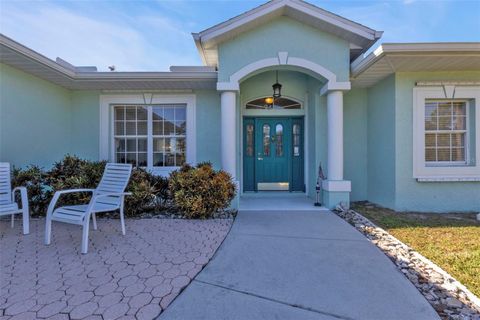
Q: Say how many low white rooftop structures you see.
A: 2